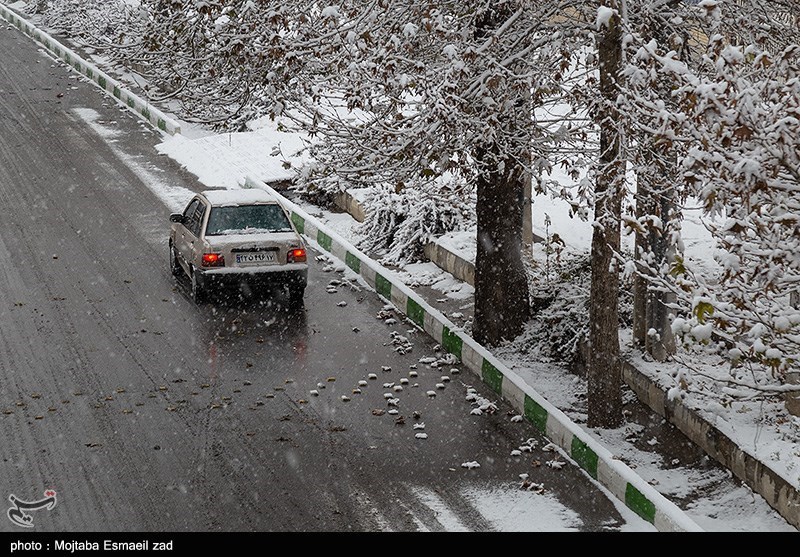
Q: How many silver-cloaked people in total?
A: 0